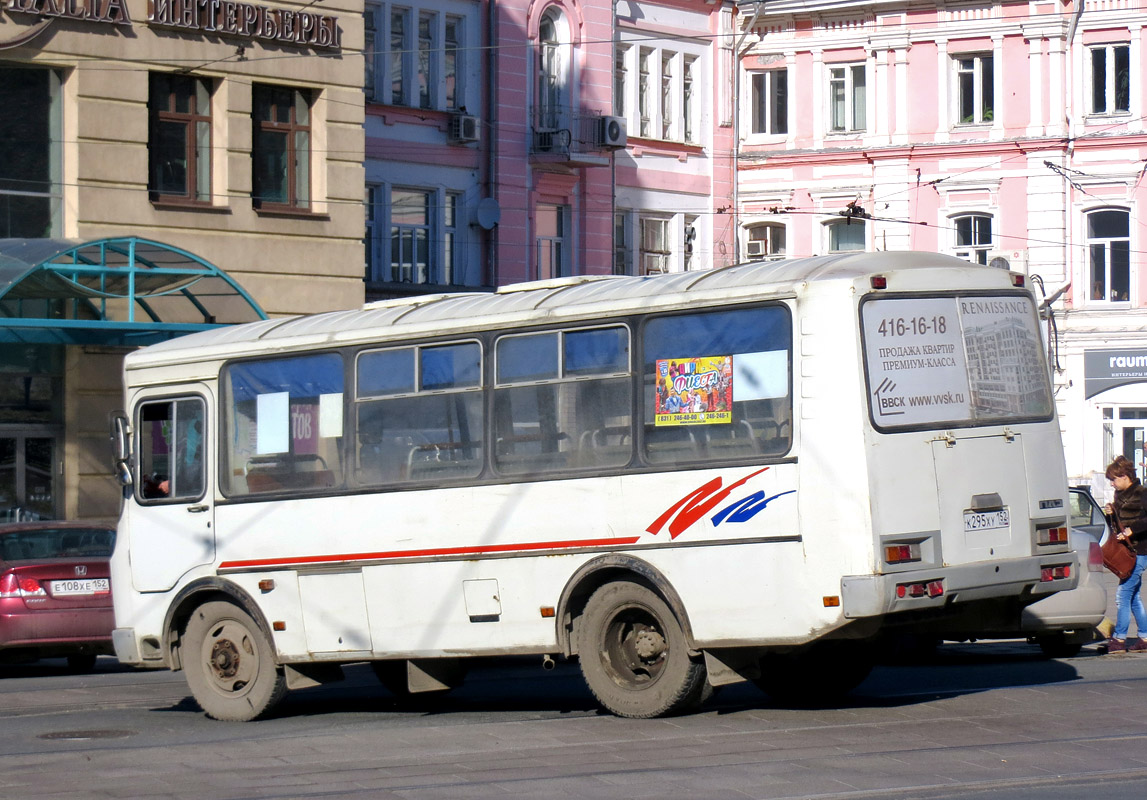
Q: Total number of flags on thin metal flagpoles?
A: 0